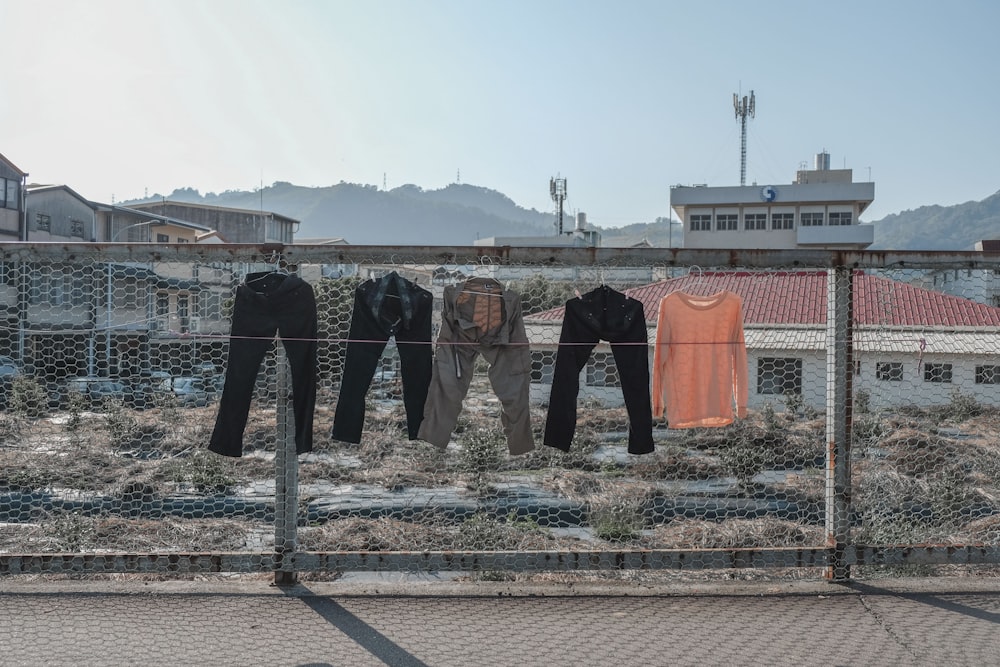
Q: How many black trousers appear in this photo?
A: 3